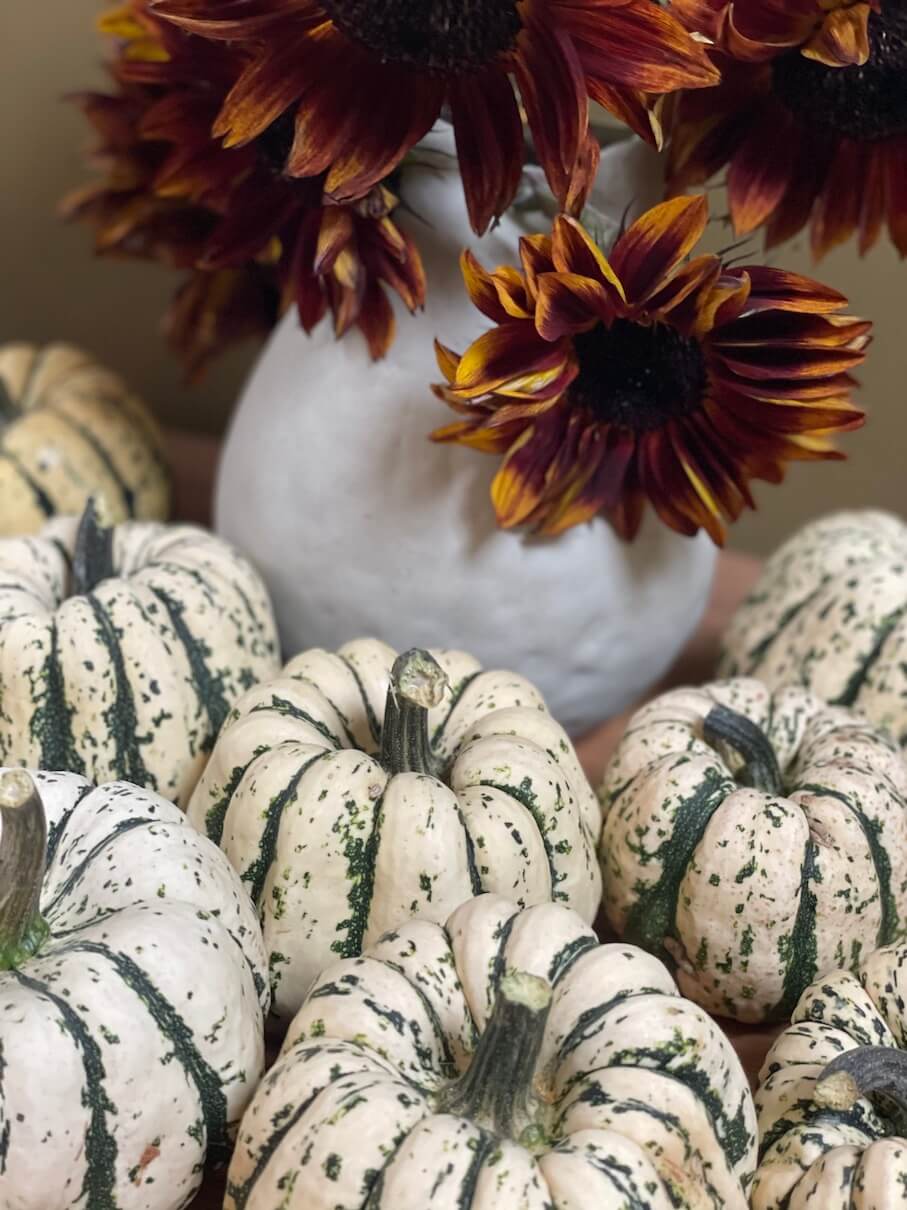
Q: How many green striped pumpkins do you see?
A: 8